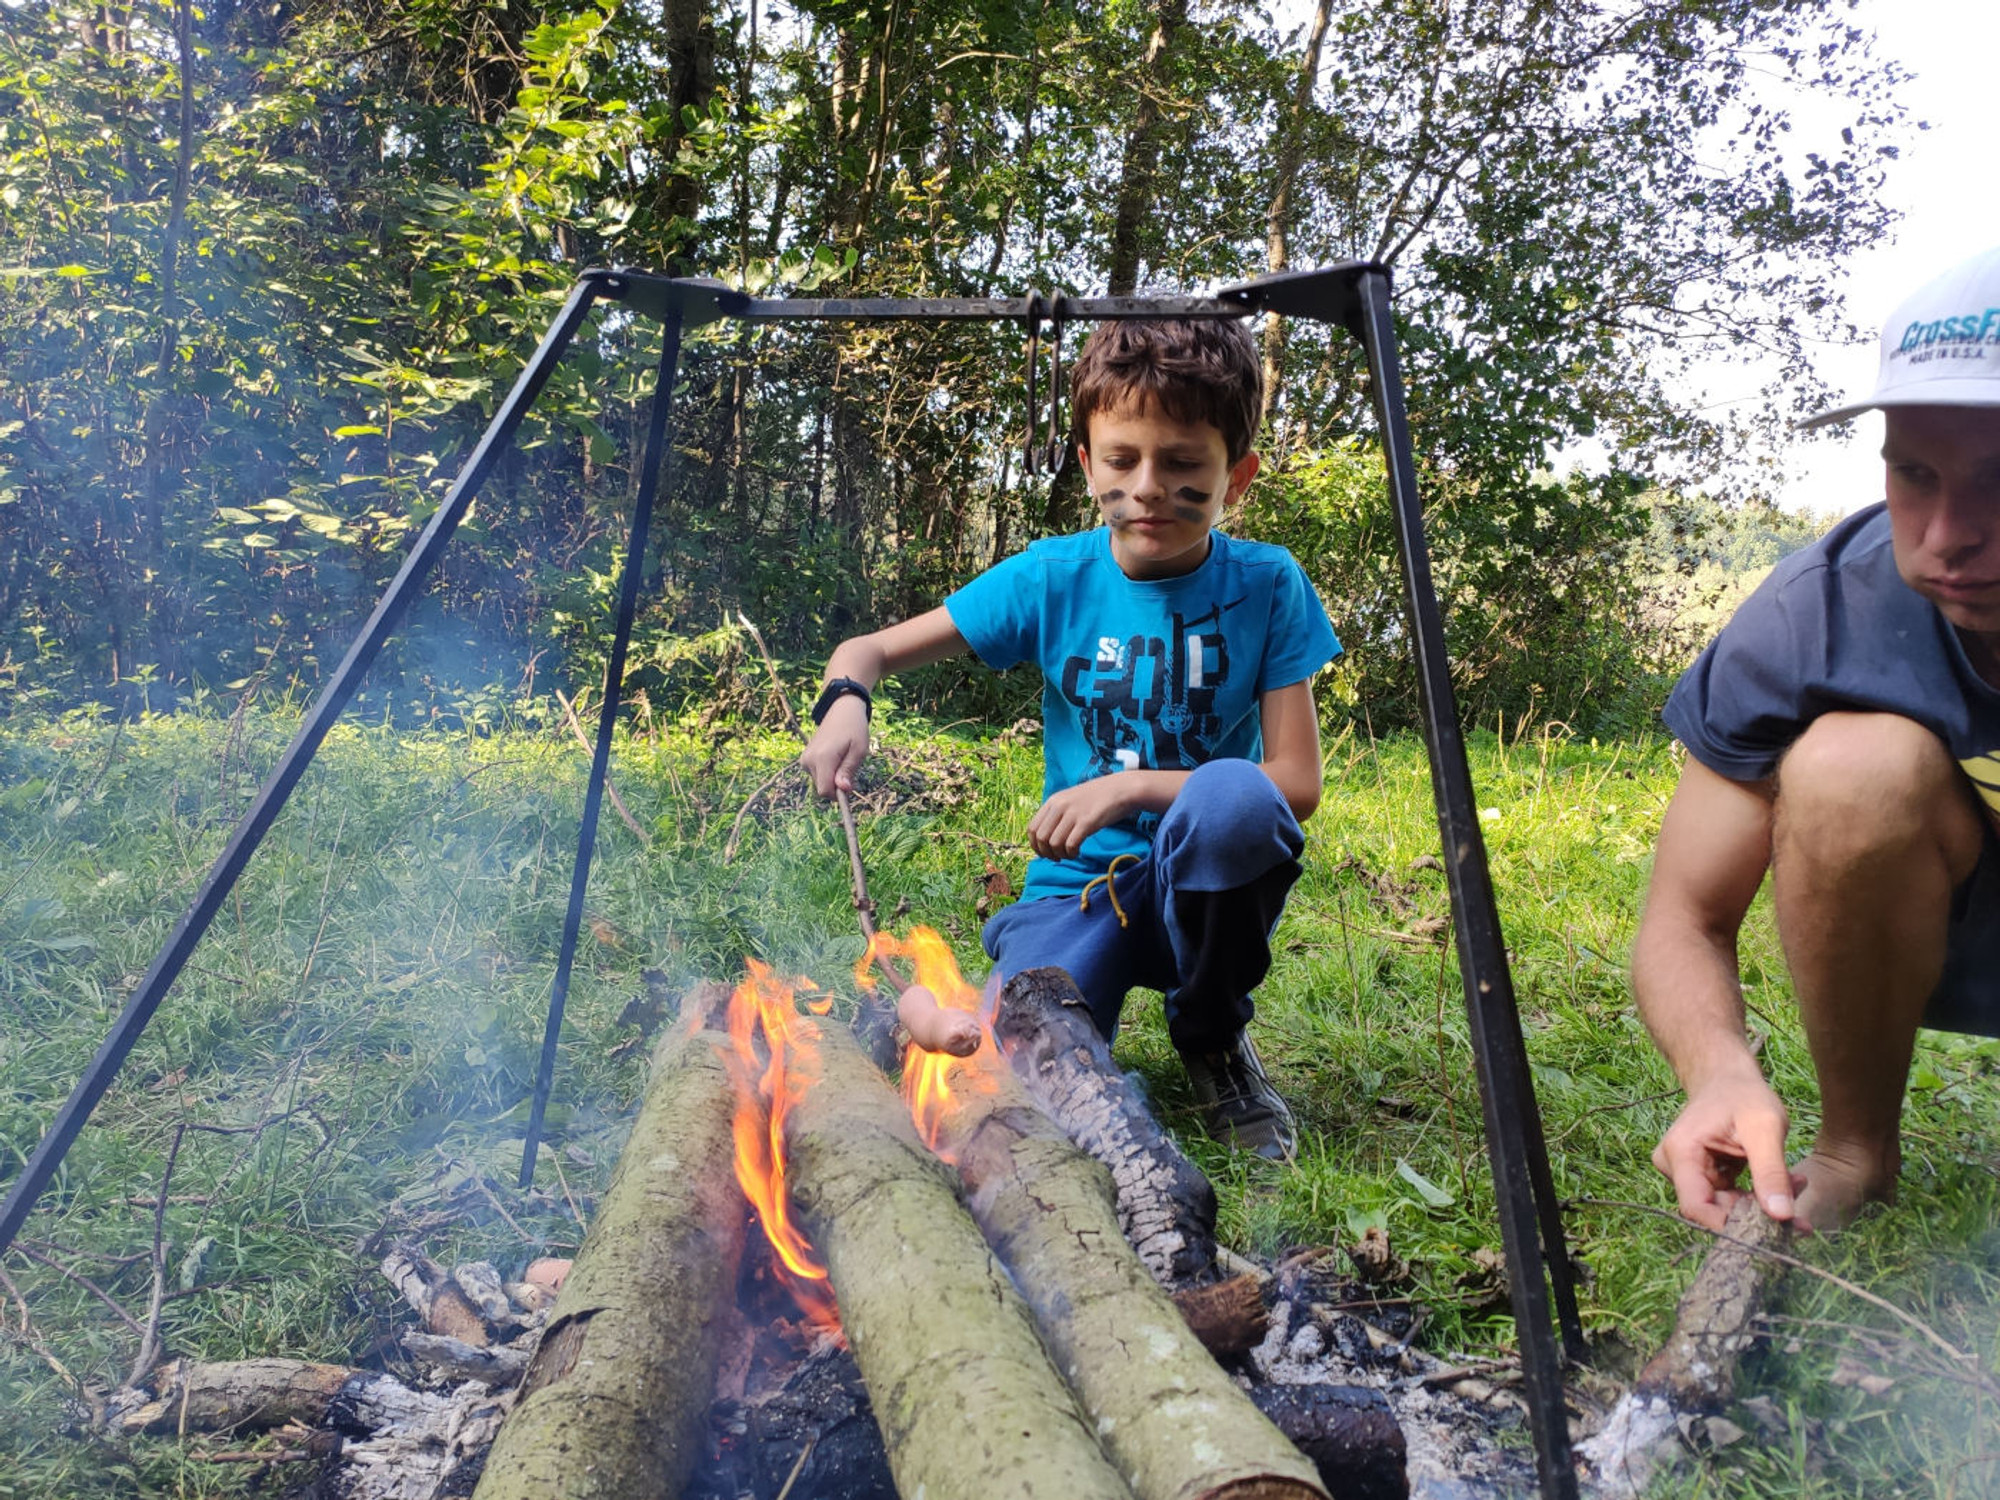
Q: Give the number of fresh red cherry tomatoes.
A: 0